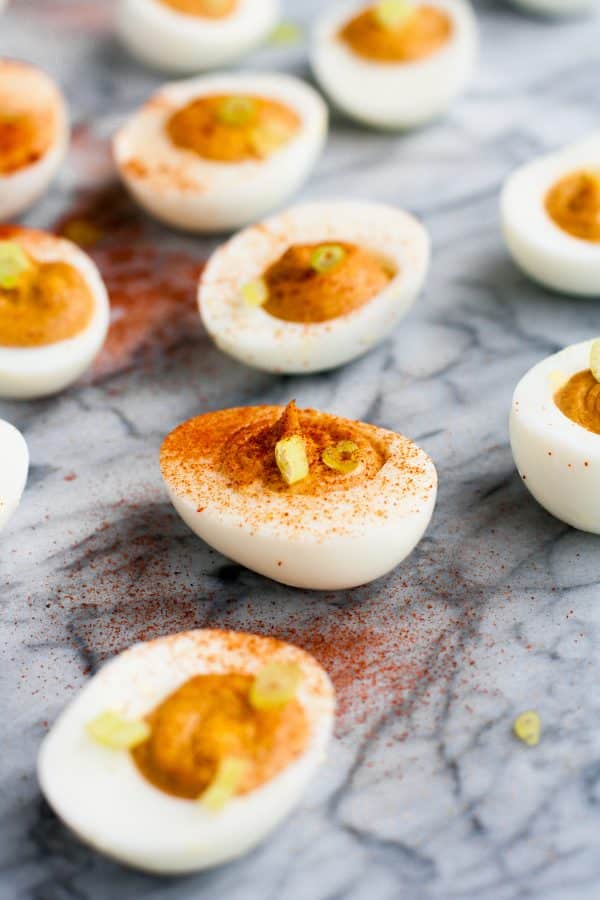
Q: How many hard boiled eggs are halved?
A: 12